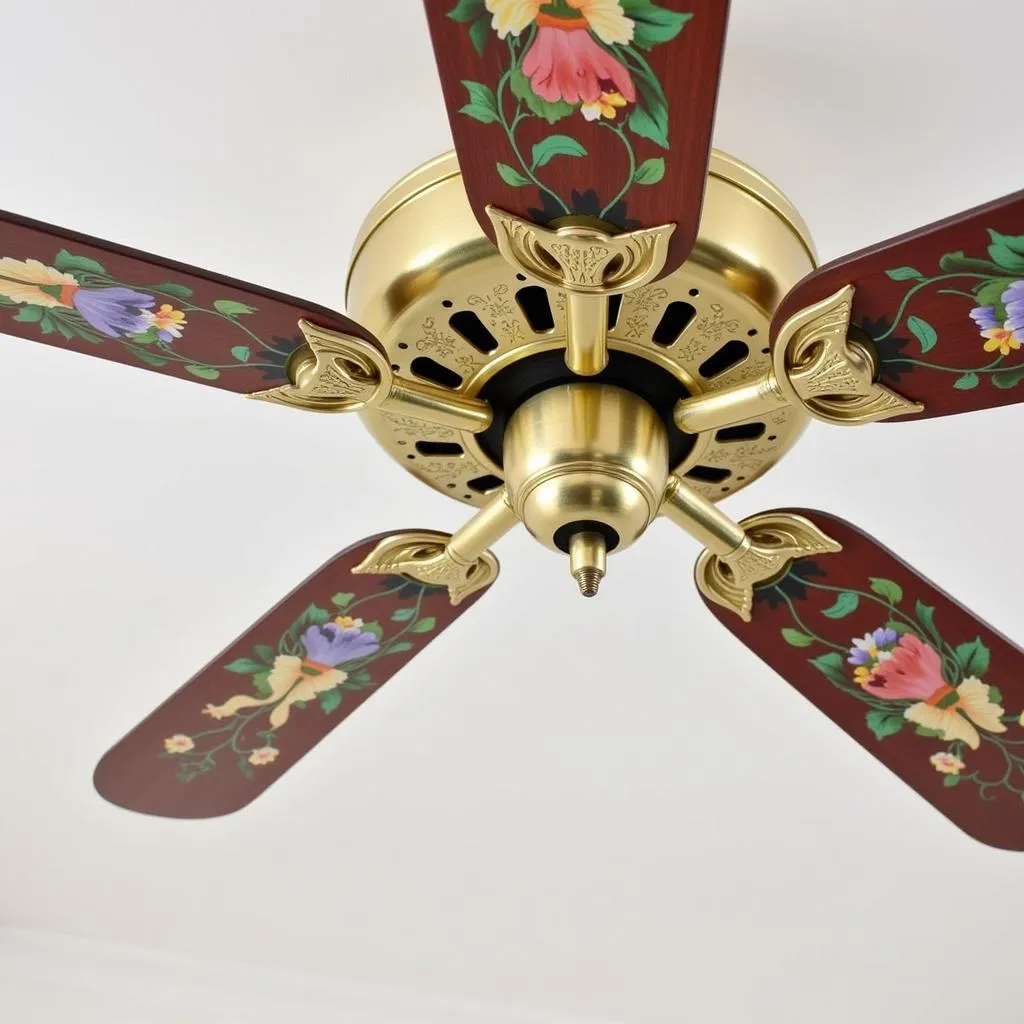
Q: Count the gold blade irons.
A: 5